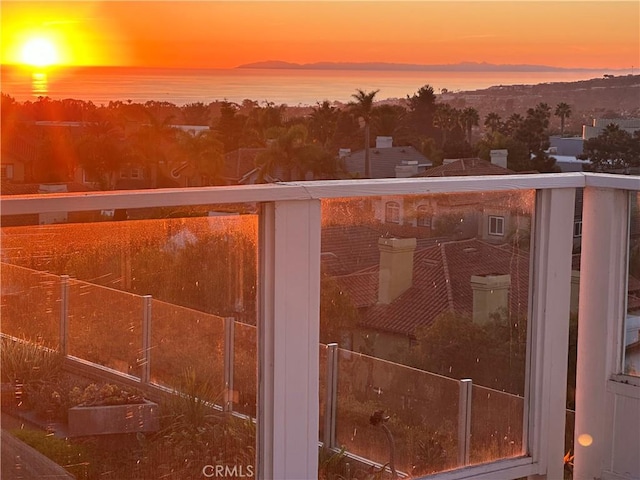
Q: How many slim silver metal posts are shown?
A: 5